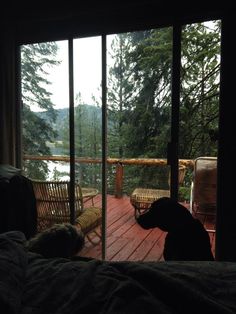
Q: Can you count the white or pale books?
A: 0